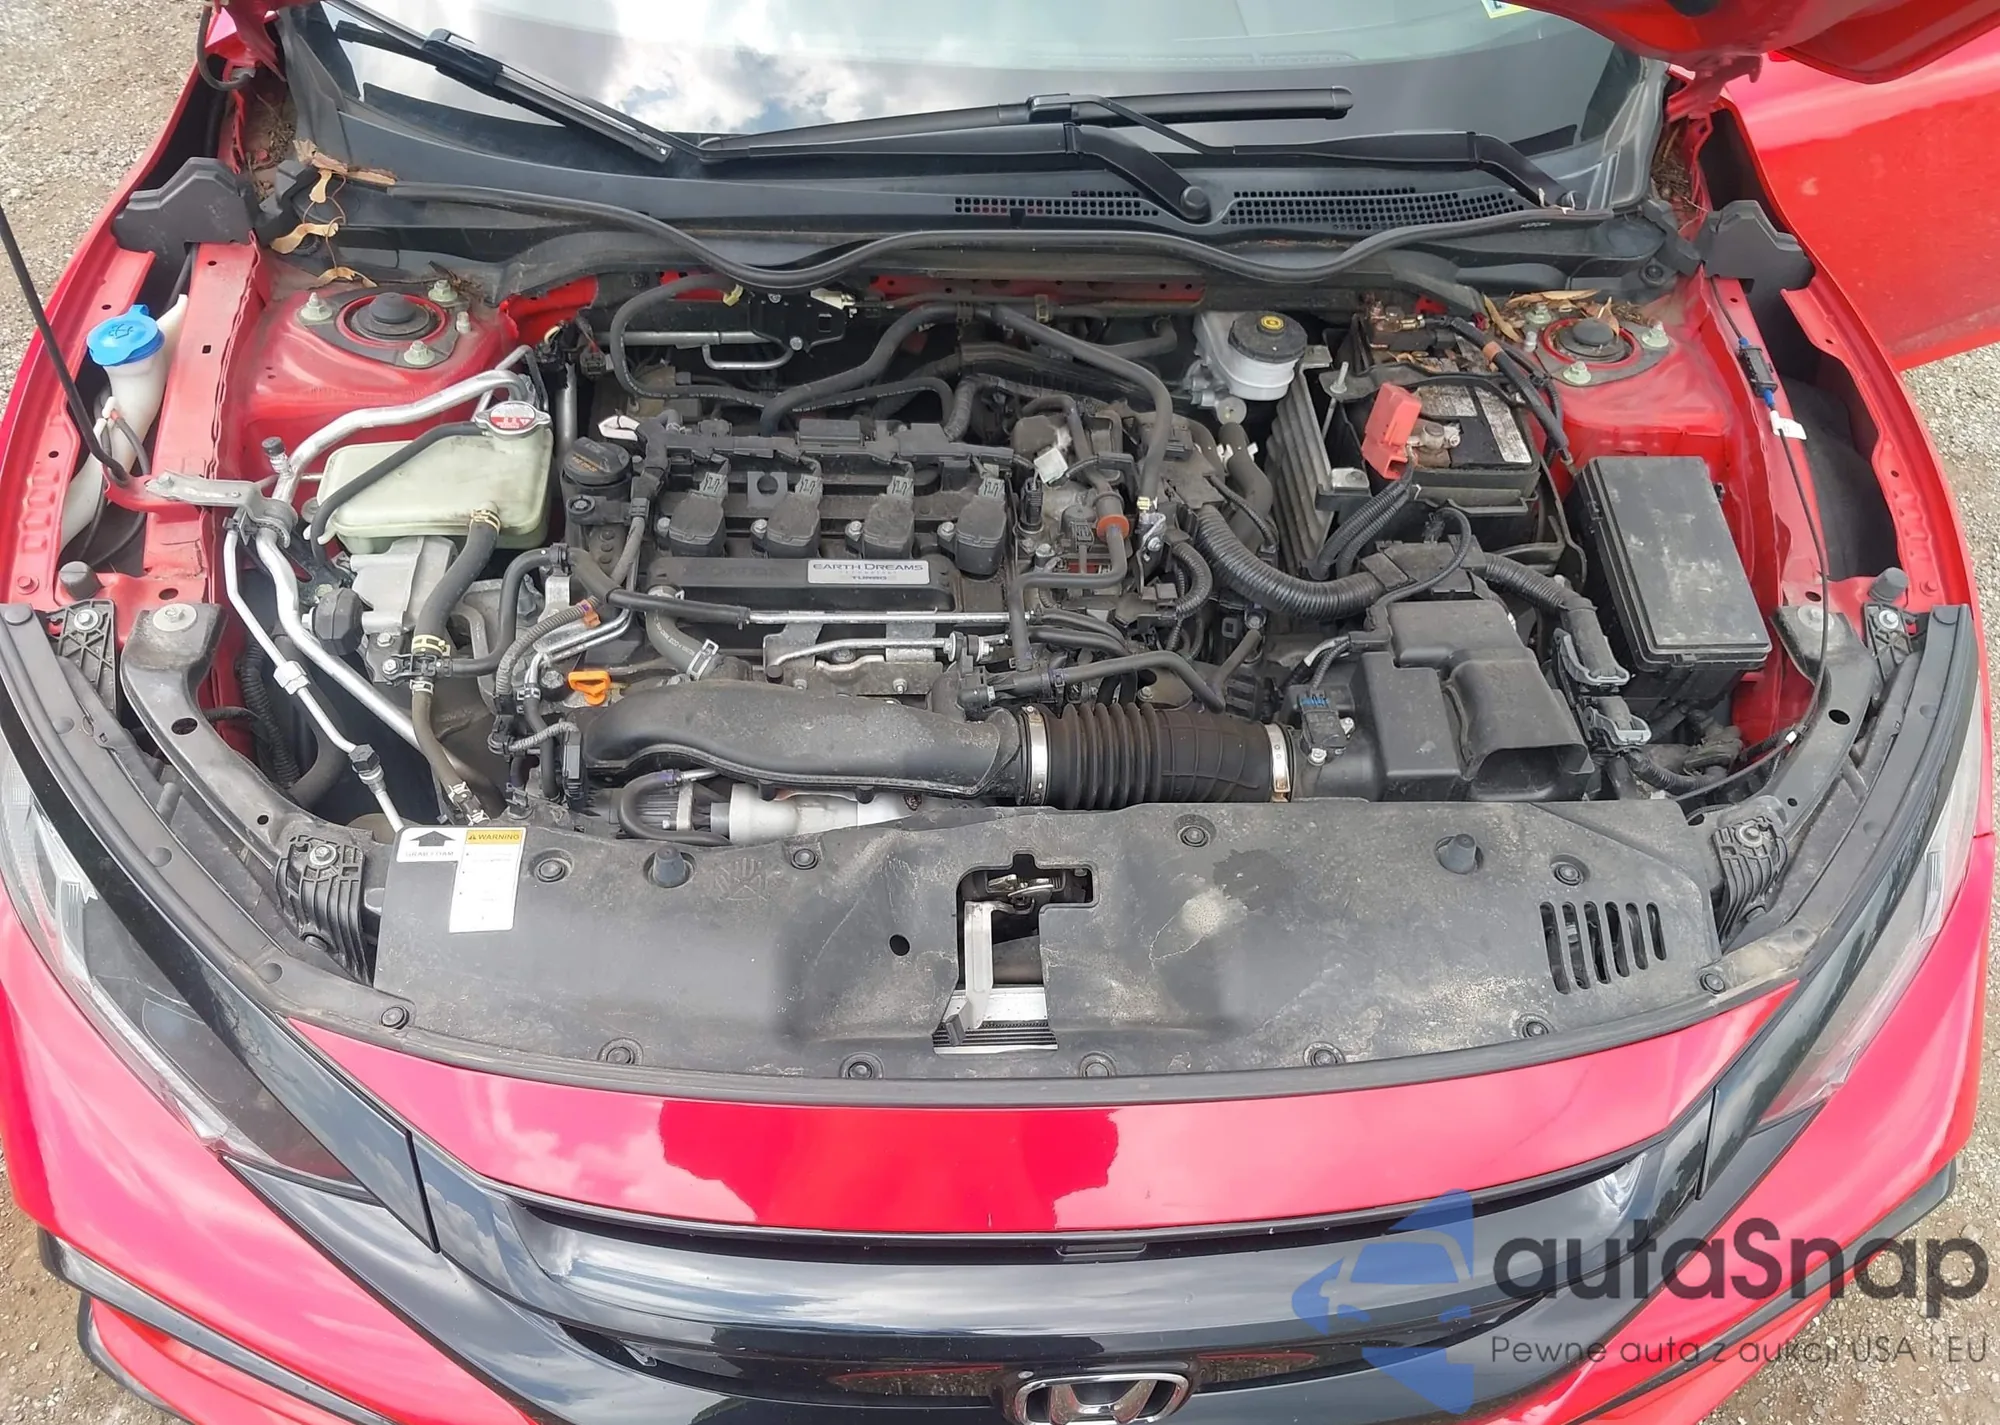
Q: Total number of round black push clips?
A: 11